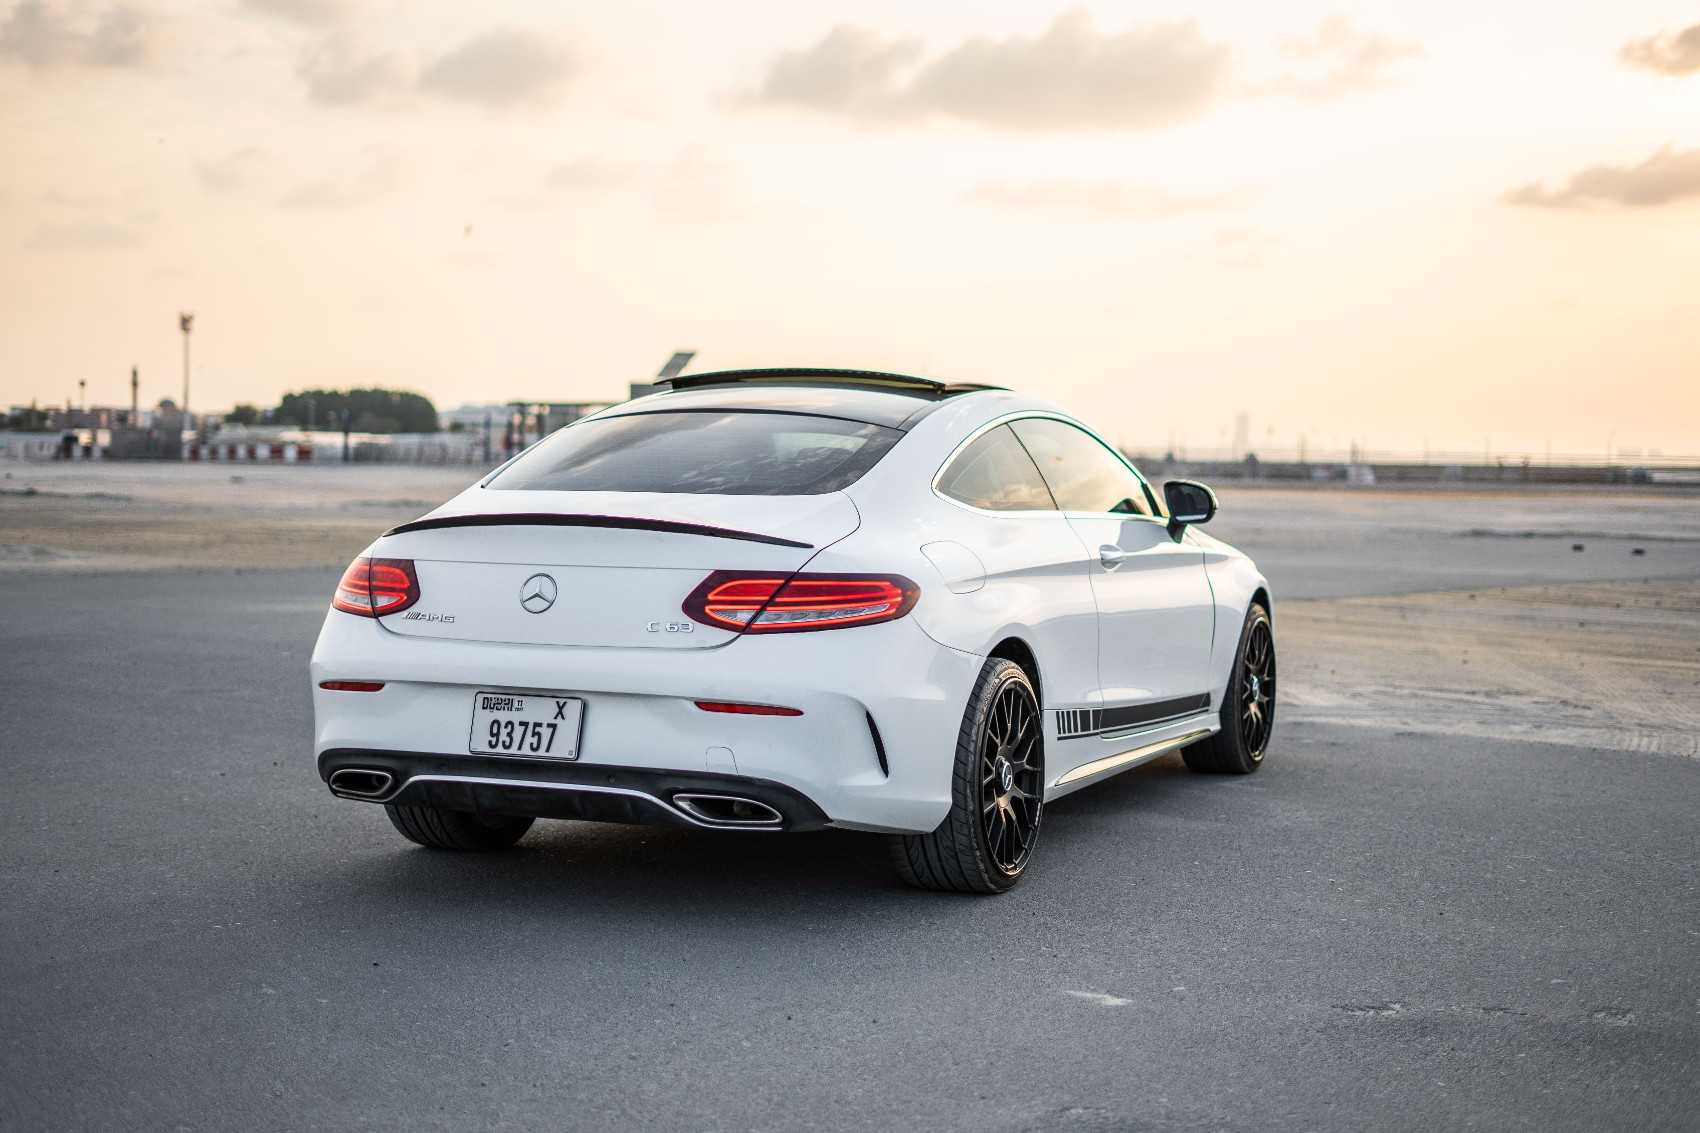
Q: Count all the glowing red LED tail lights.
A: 2